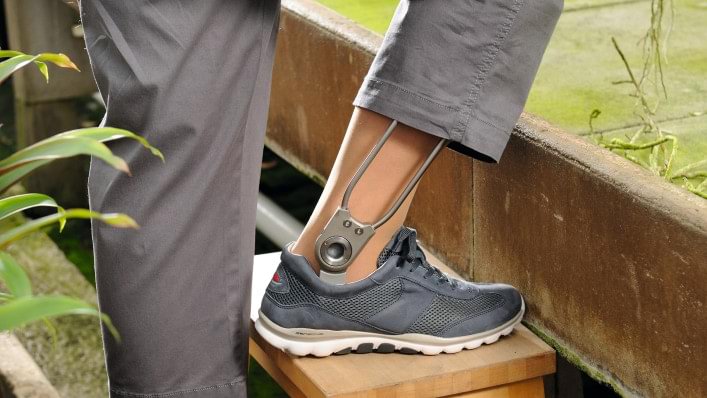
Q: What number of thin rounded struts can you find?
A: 2